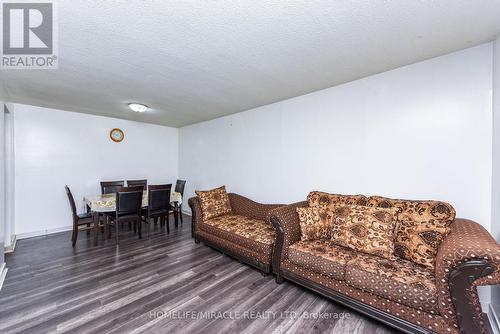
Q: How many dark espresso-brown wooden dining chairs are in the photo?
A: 6